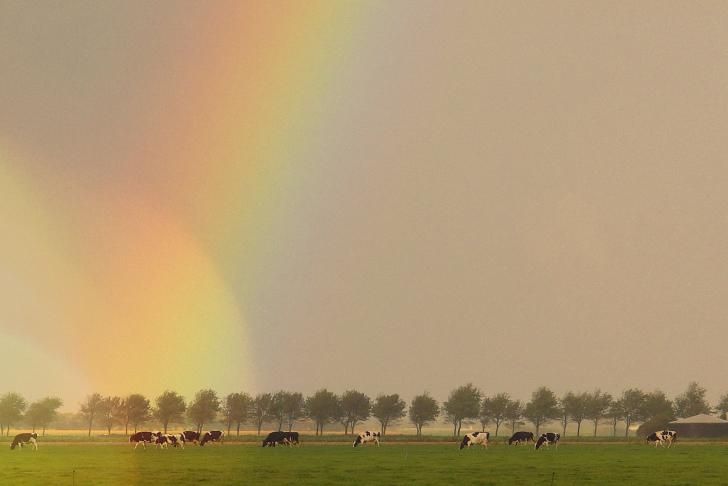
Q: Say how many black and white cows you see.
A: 12